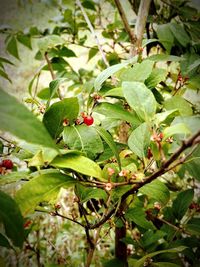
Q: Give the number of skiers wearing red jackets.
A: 0